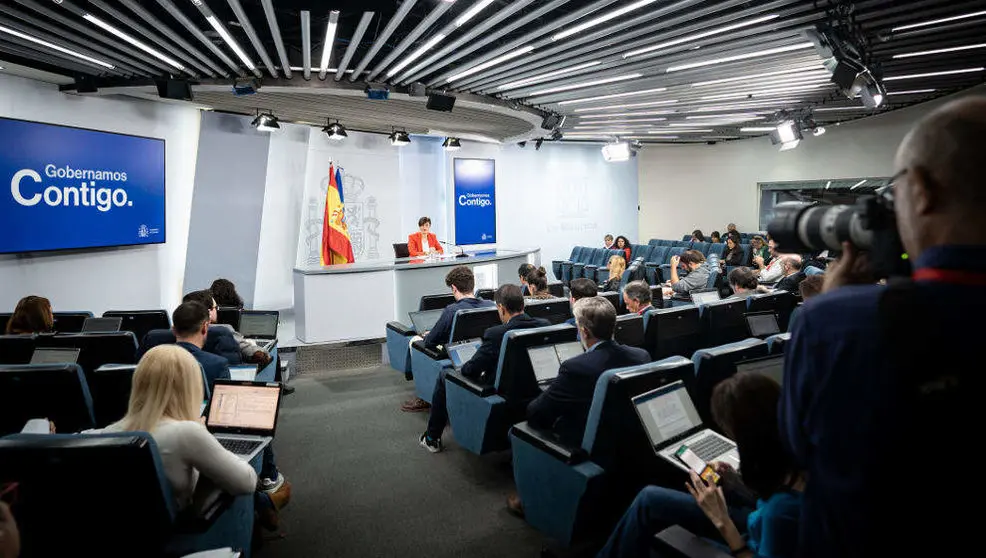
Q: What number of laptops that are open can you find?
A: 12